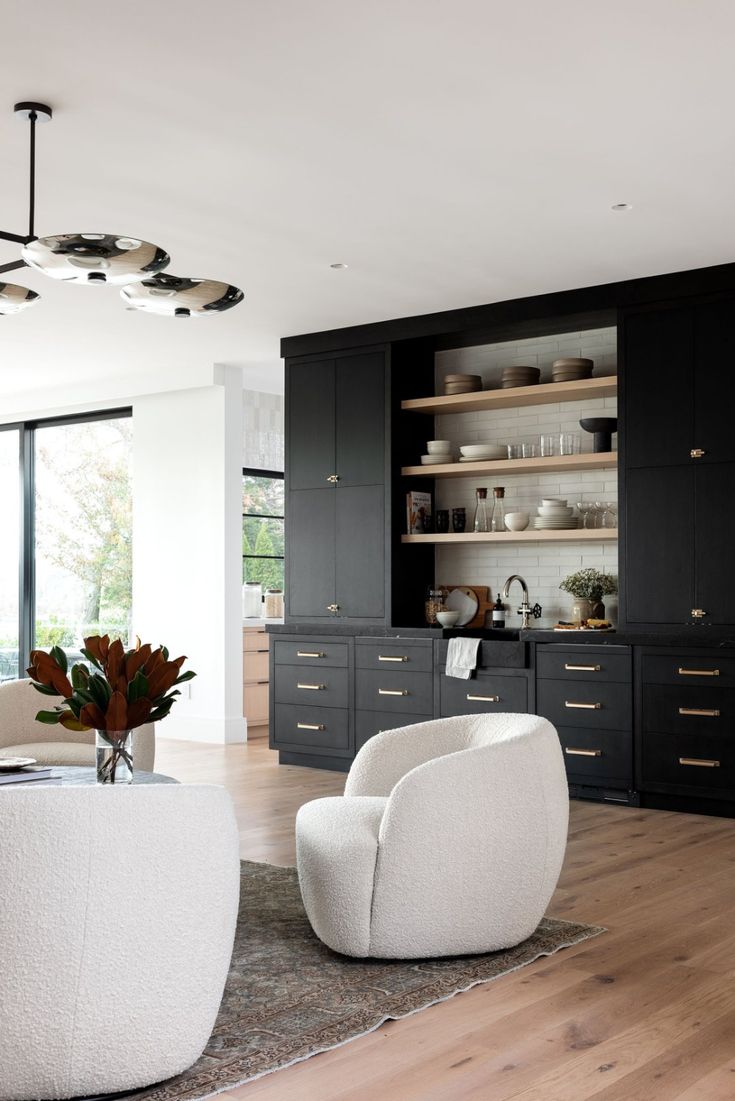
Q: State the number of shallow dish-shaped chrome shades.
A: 3